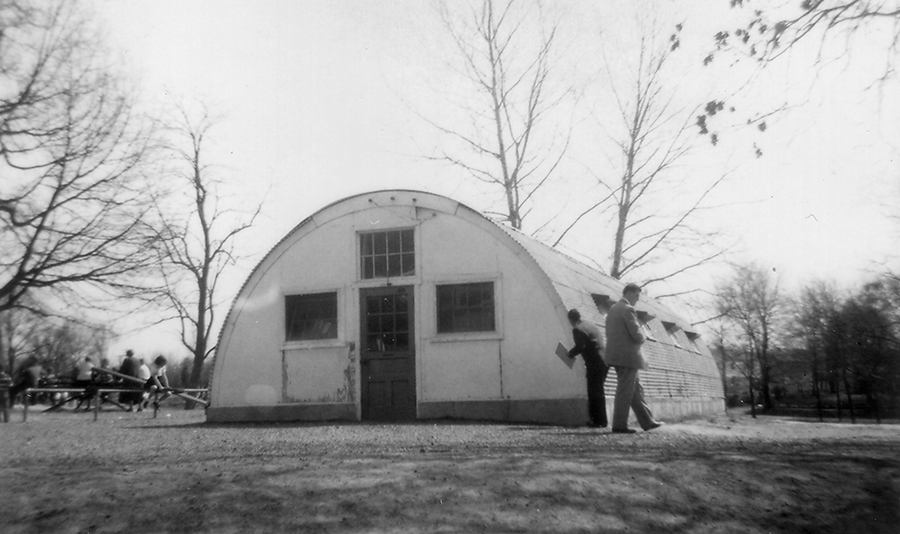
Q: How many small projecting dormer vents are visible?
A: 4